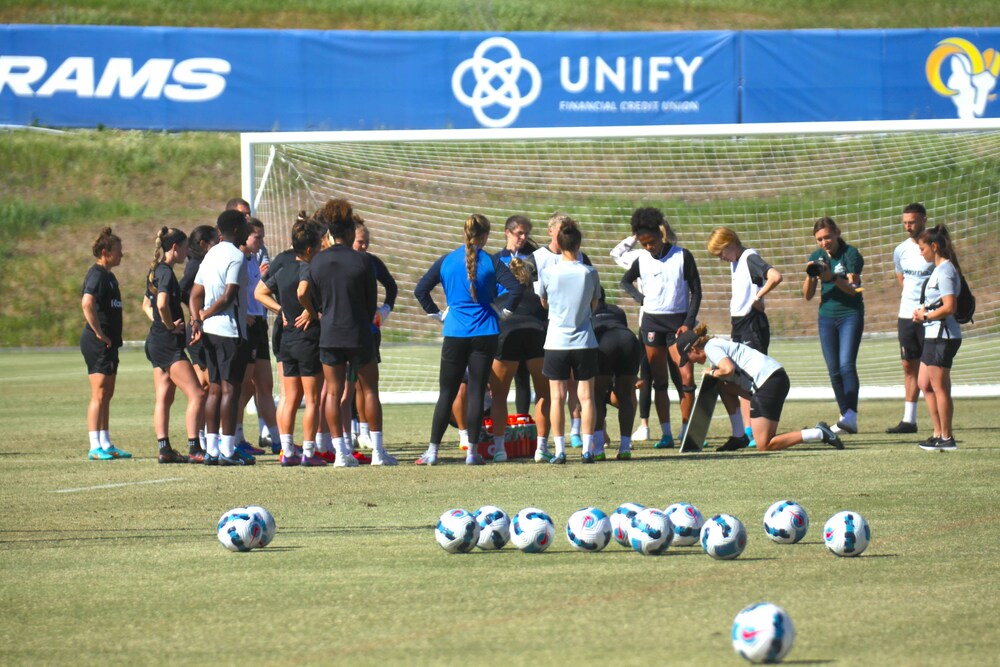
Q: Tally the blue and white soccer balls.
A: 13